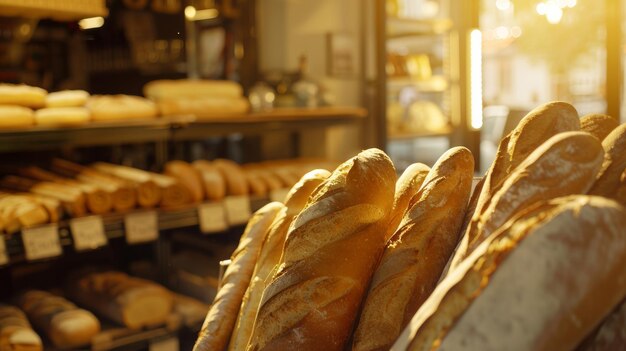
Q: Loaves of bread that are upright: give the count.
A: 10